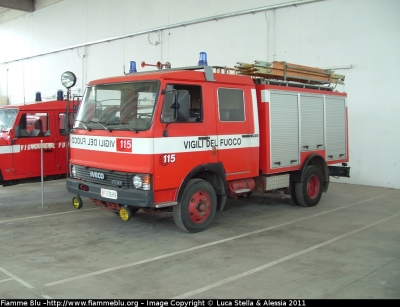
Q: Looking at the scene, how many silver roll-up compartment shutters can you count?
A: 3